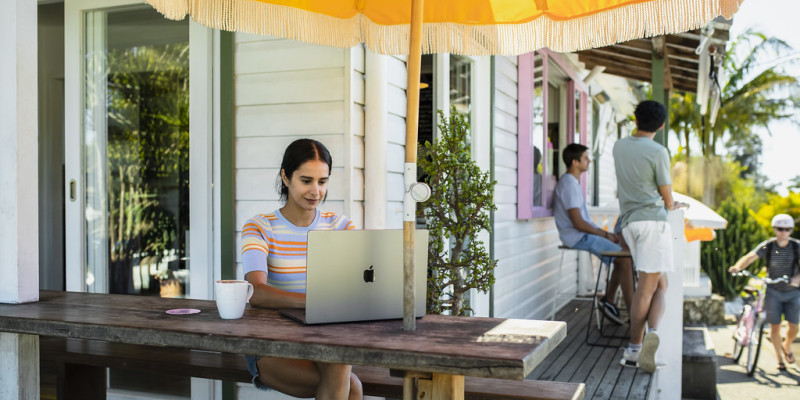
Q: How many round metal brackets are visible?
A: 1